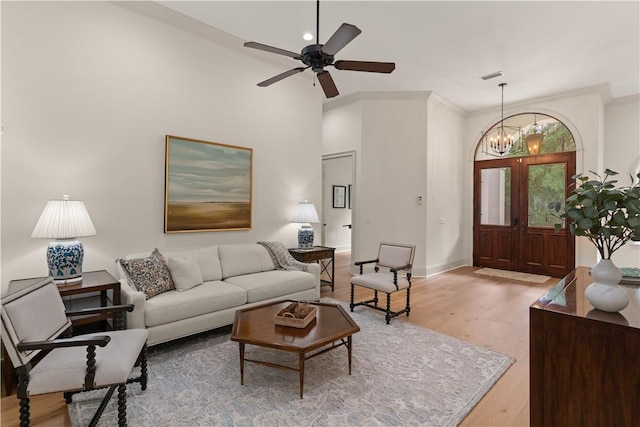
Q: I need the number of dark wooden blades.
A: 5